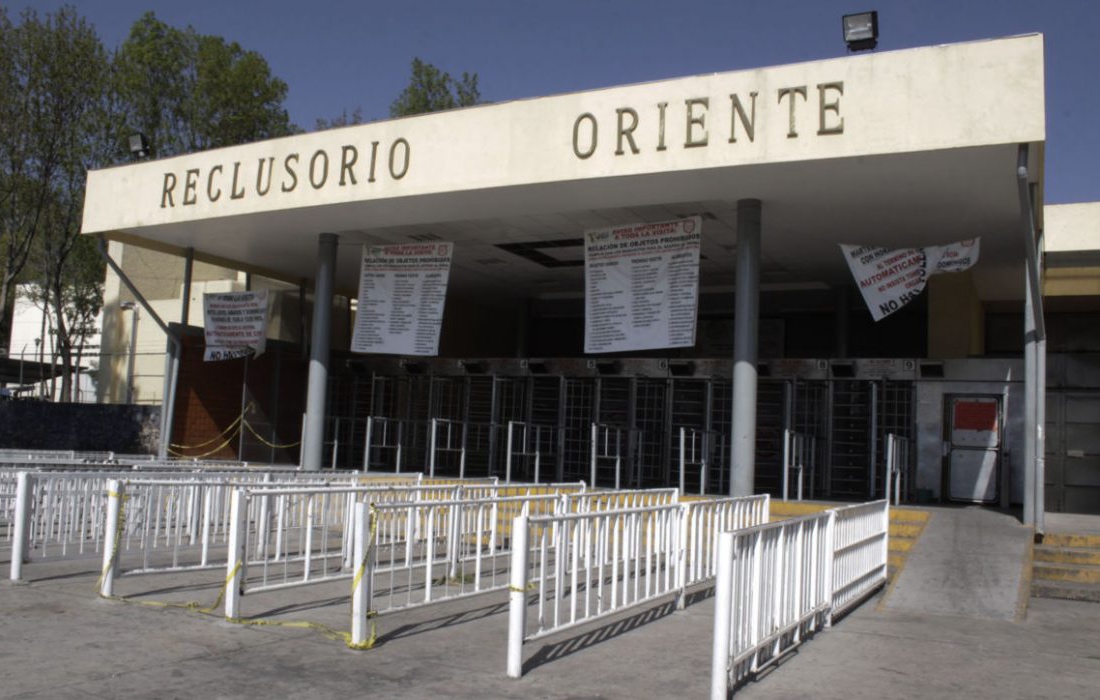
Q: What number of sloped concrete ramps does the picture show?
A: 1